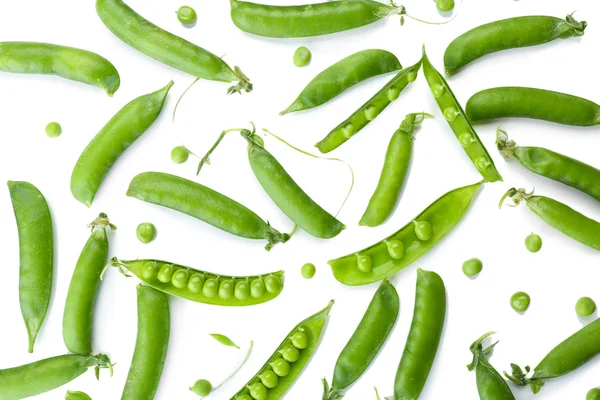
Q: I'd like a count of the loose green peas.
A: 13